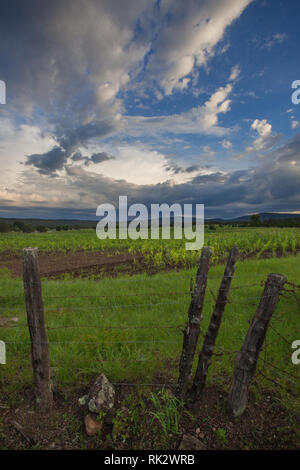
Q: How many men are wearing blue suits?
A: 0